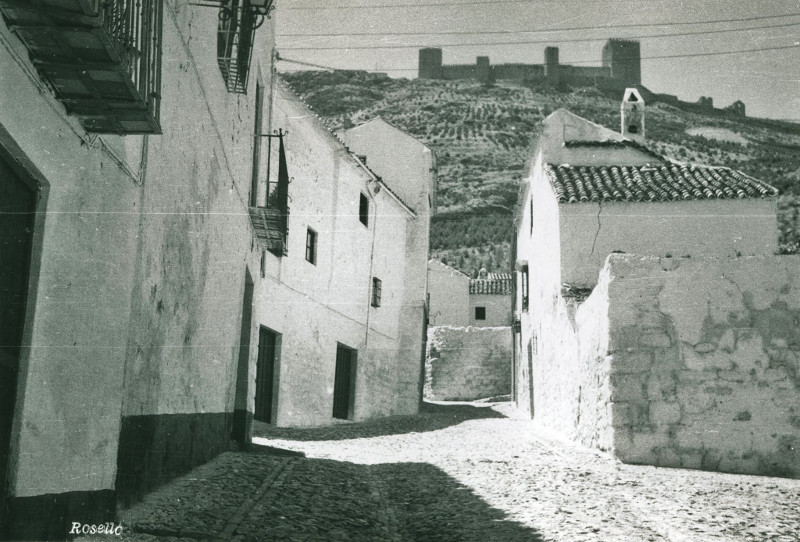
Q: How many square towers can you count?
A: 4